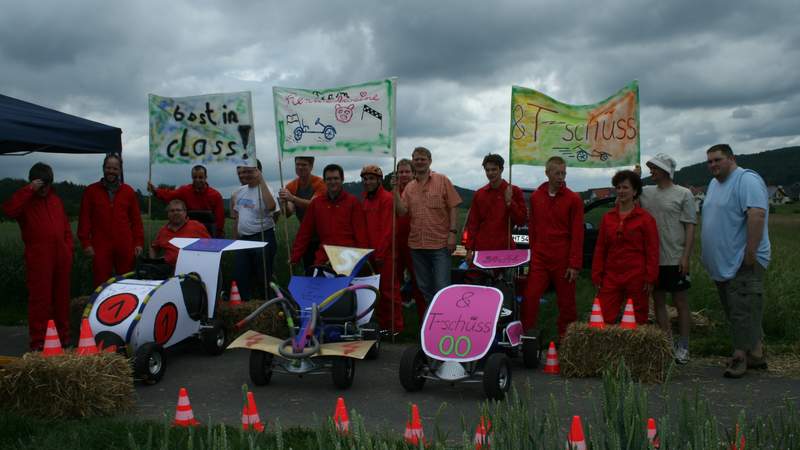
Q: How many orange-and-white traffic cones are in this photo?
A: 14